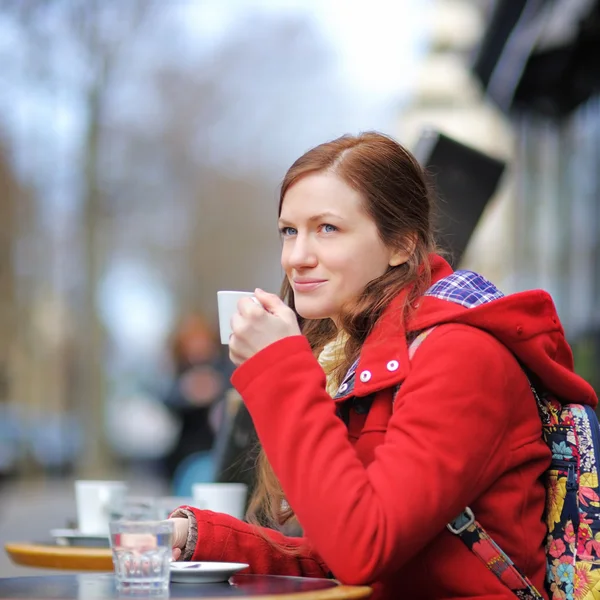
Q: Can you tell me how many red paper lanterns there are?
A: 0